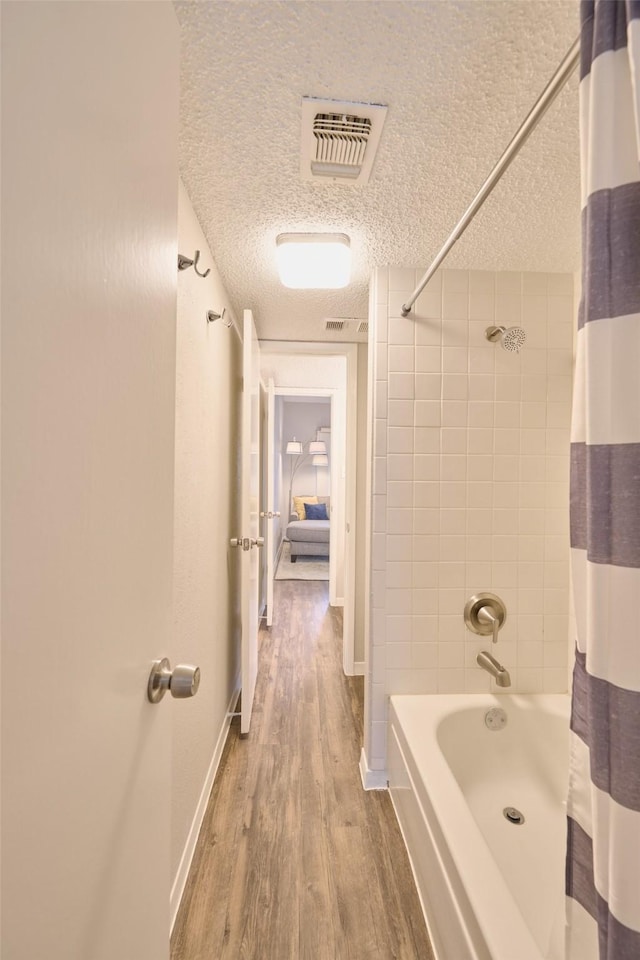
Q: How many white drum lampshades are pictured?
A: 3